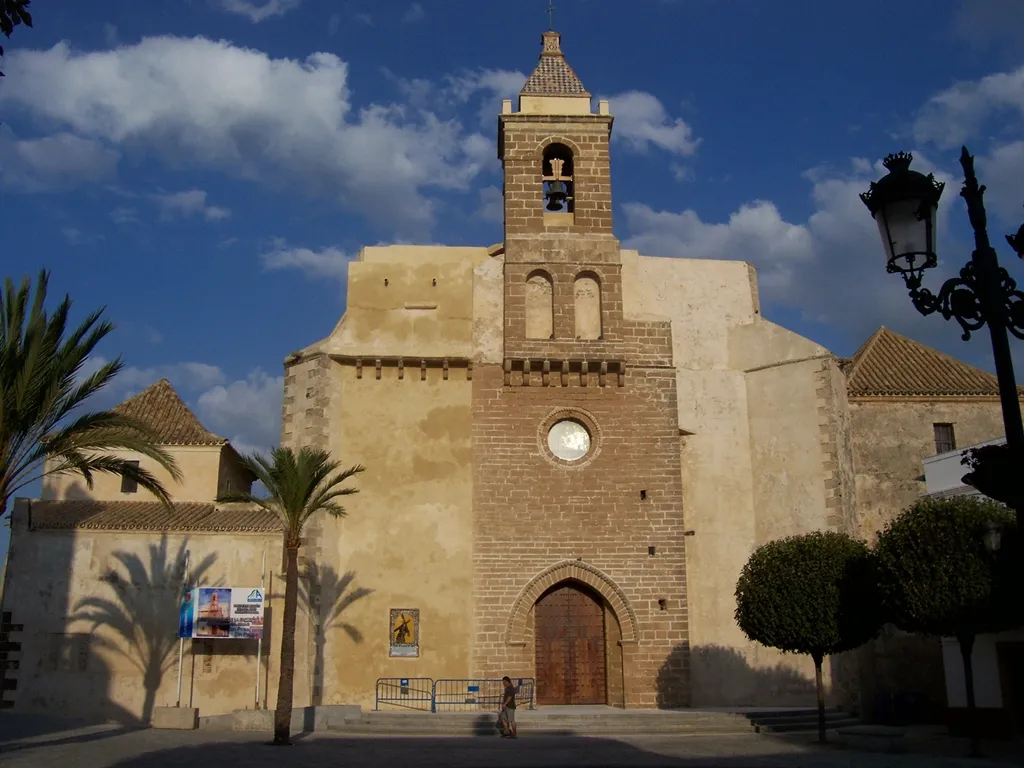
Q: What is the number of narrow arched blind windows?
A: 2